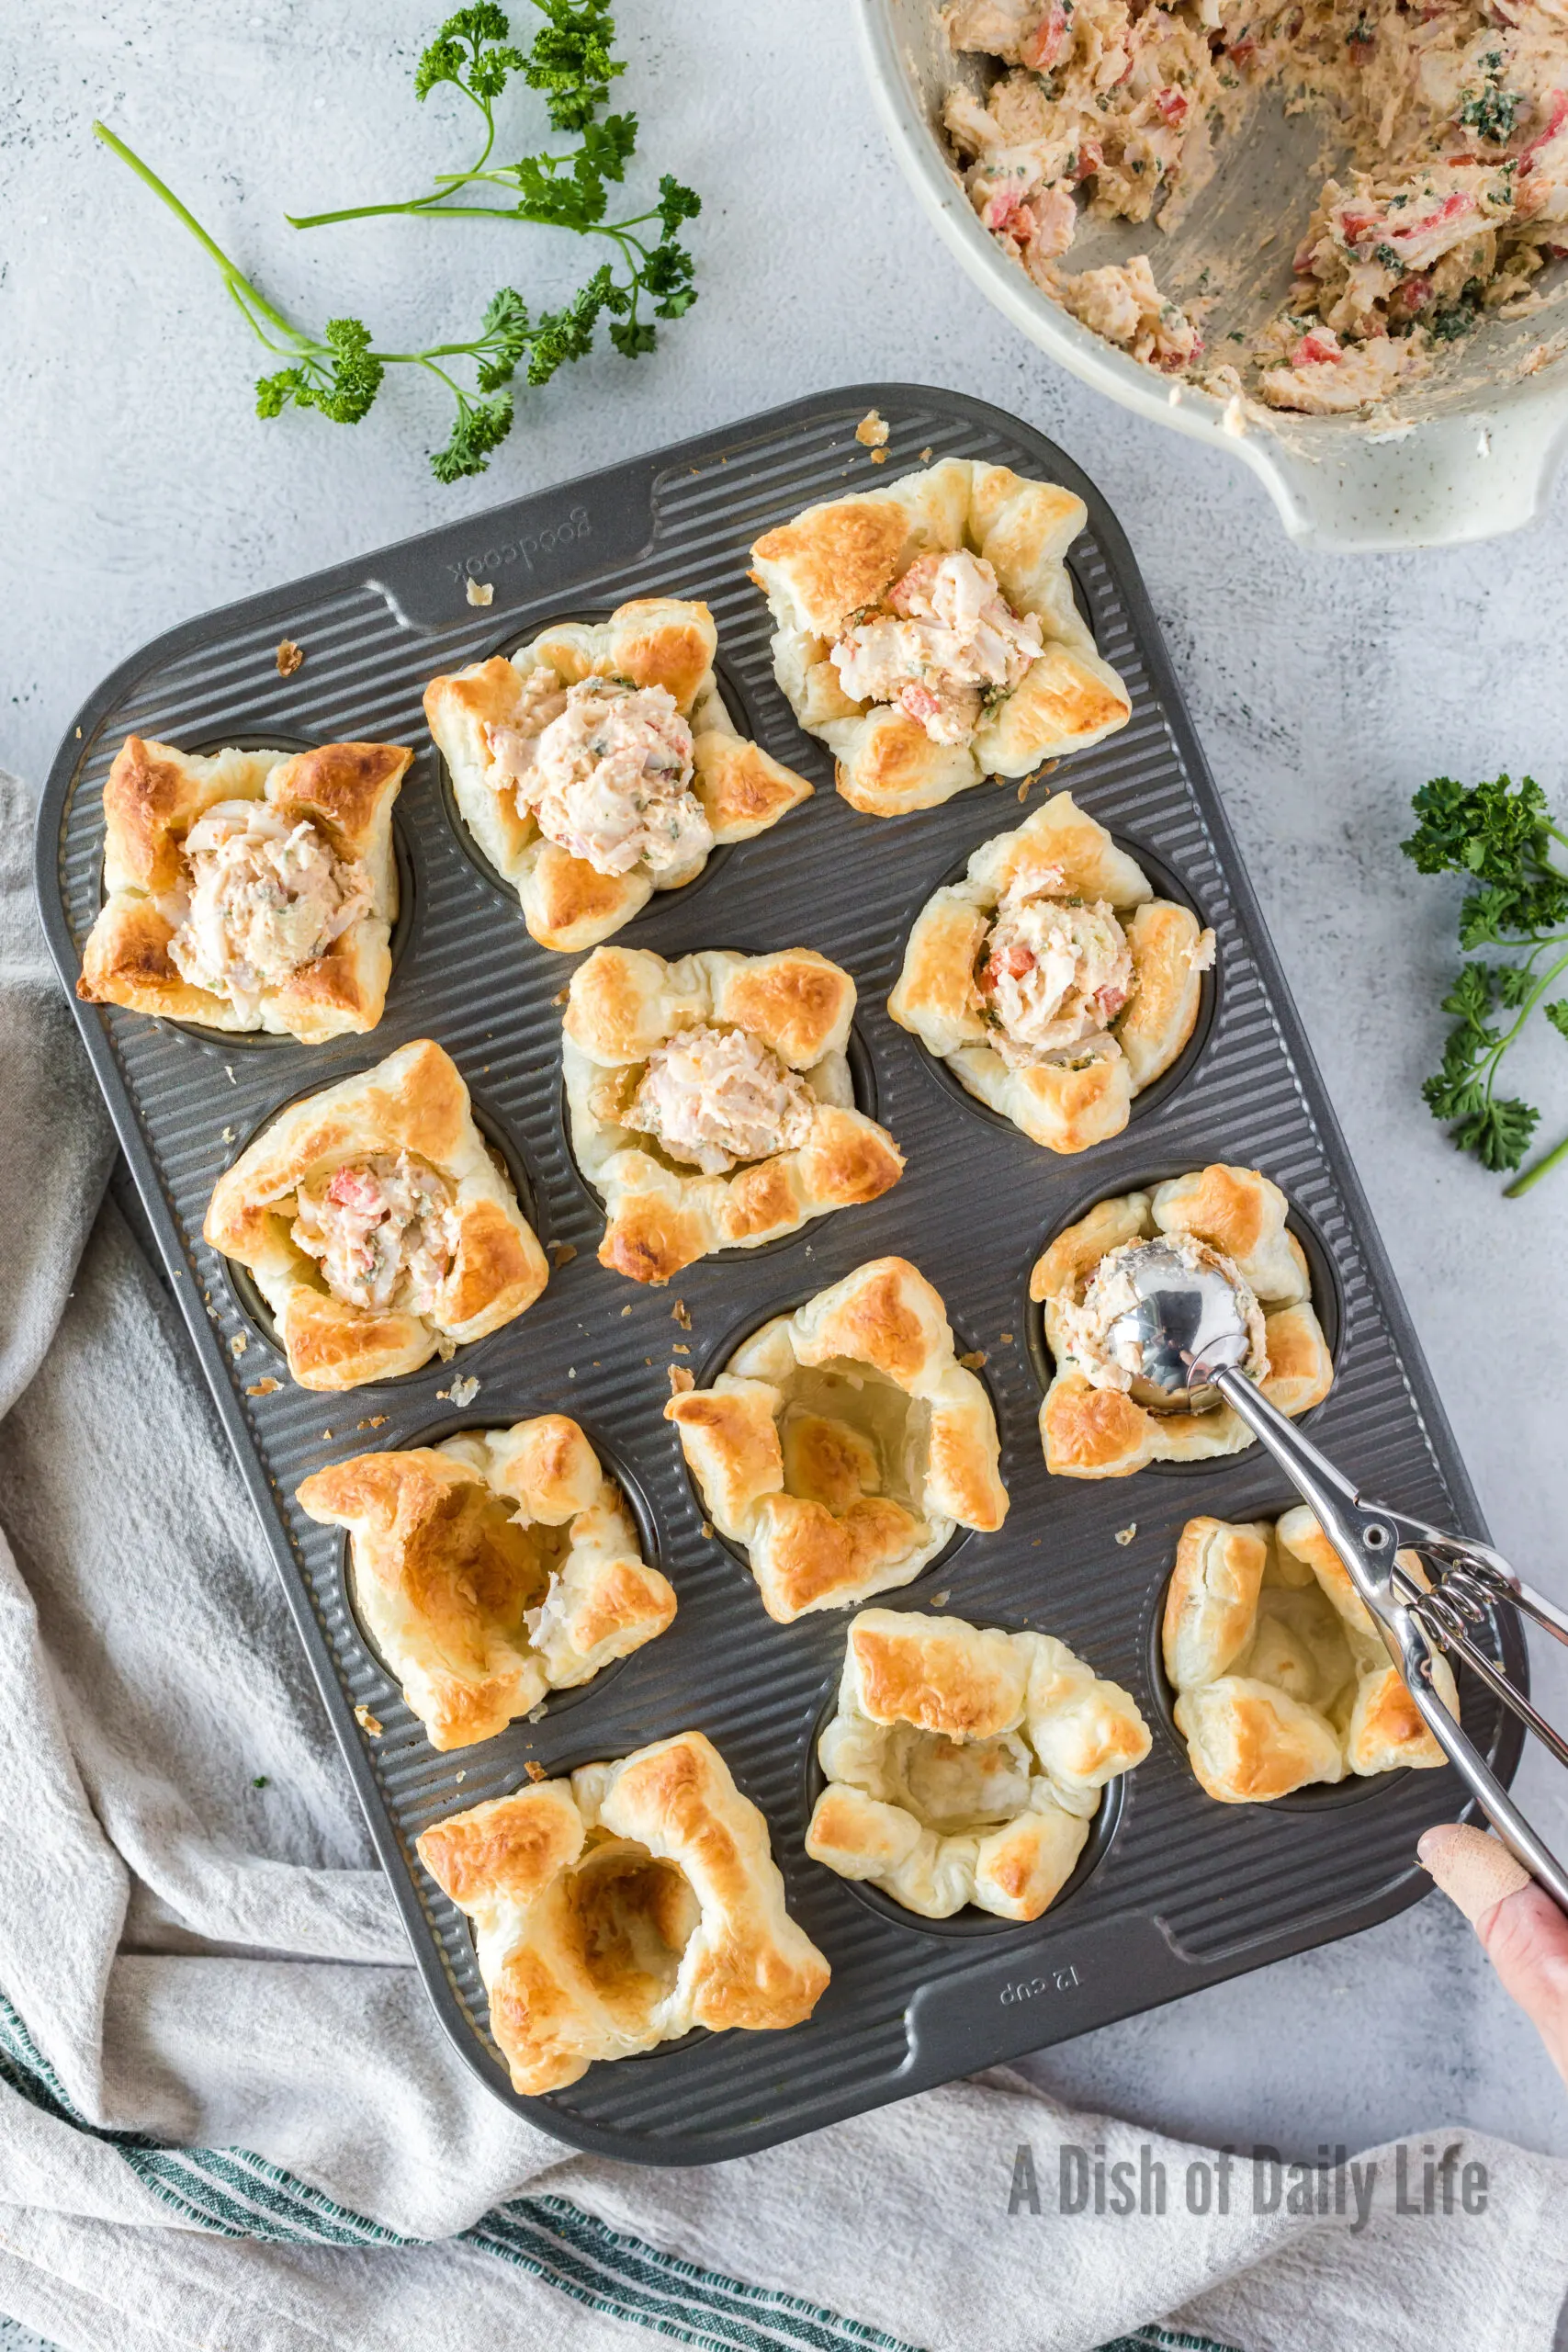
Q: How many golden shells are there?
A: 12